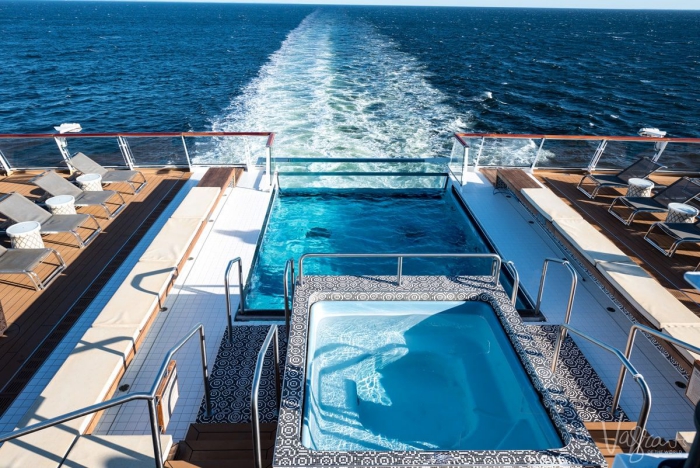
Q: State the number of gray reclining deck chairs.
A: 7